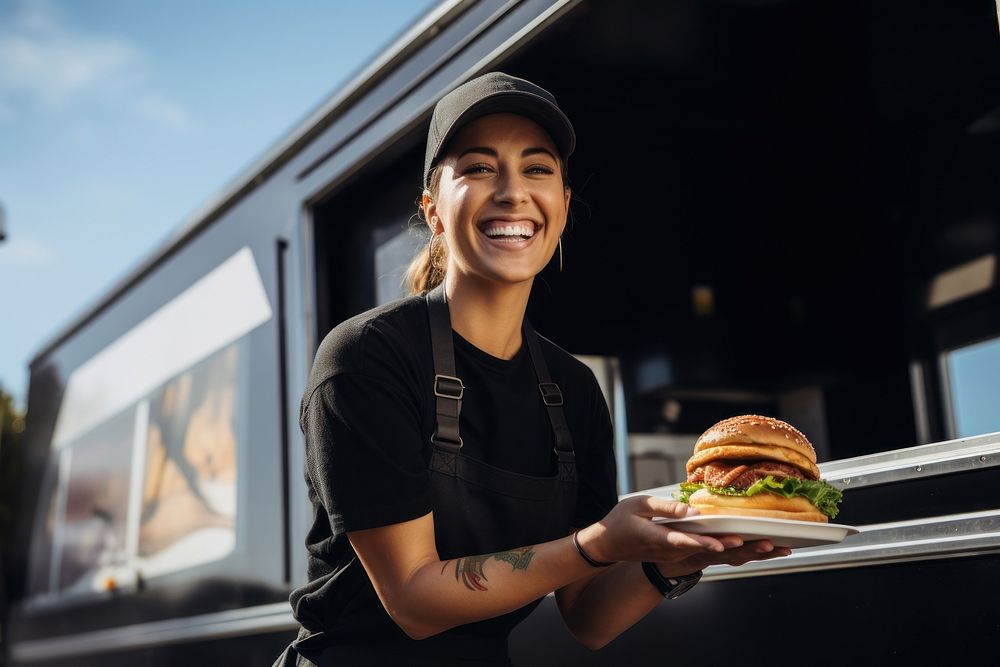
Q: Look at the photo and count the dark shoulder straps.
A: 2